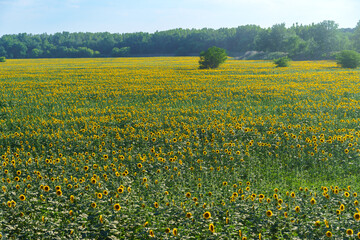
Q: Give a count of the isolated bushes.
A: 3